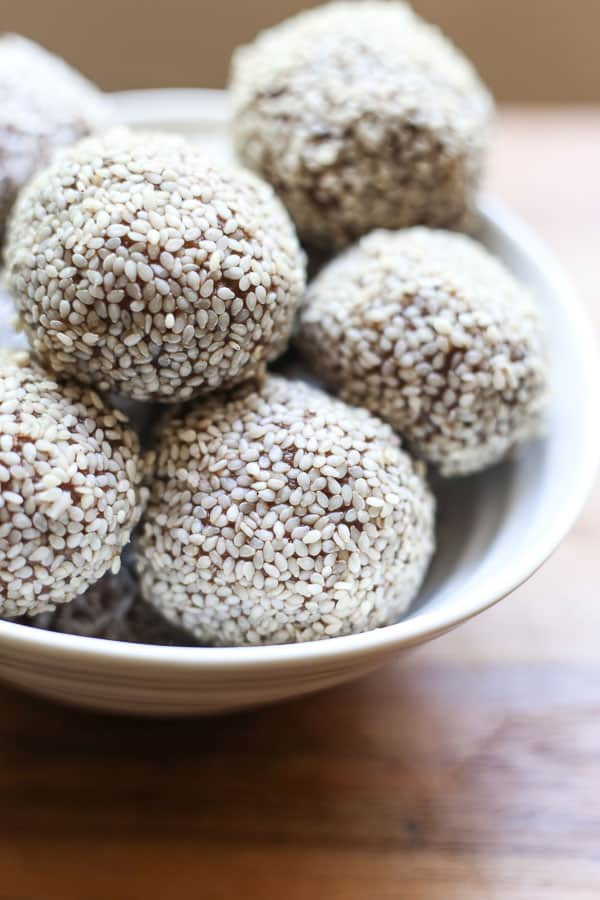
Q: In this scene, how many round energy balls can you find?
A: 6